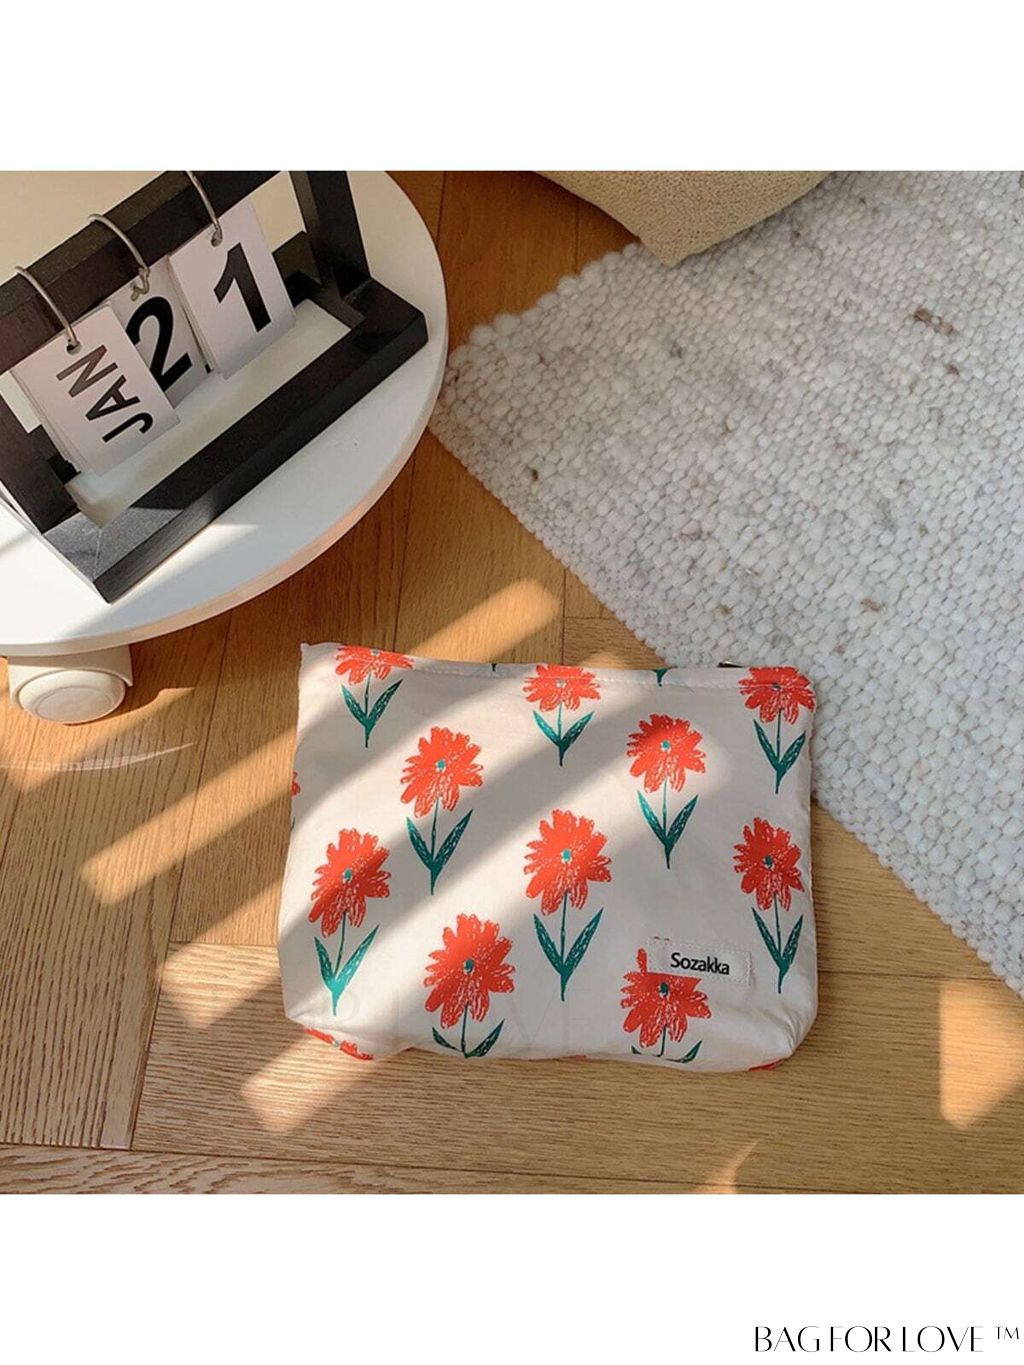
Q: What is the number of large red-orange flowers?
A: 10